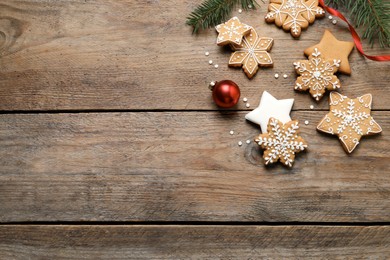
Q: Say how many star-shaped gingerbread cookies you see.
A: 4